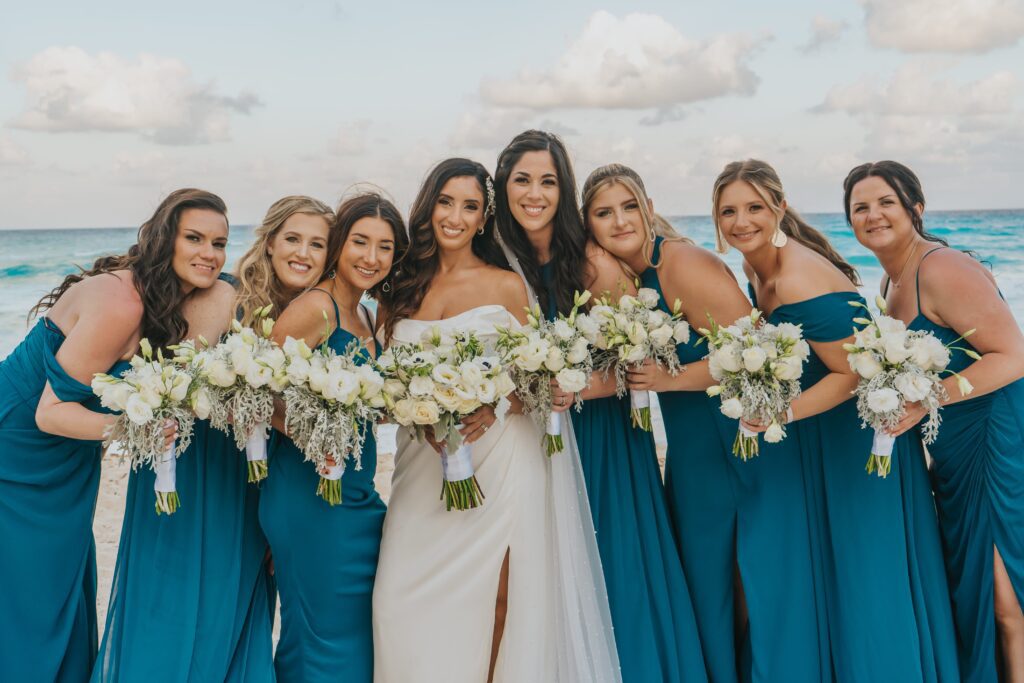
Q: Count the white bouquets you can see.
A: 8